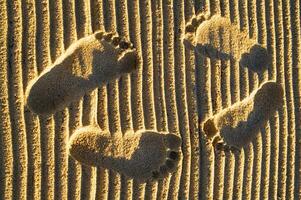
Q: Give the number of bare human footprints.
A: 4